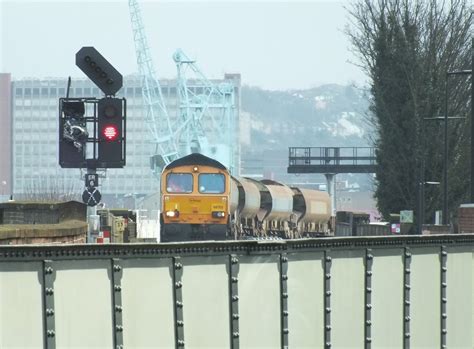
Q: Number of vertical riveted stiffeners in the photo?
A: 9